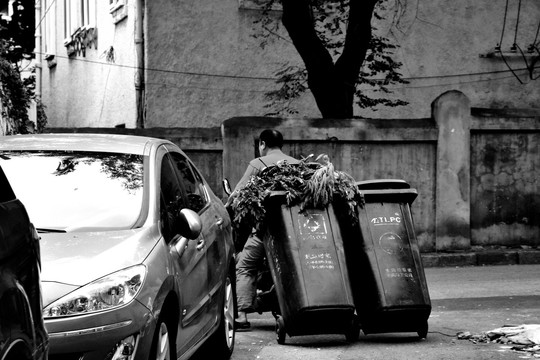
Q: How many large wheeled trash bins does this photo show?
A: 2